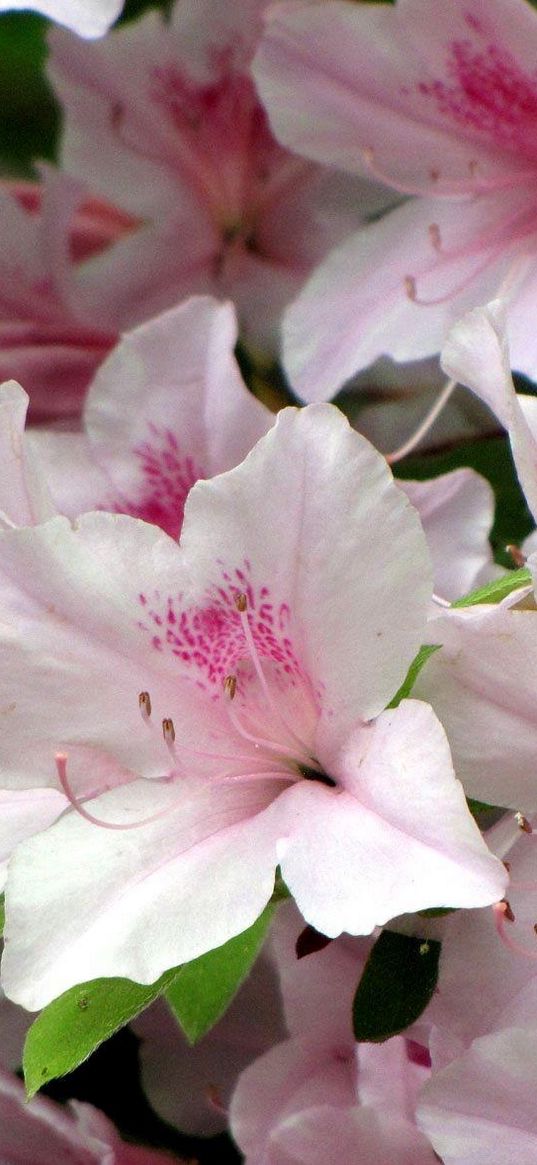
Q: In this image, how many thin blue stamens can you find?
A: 0